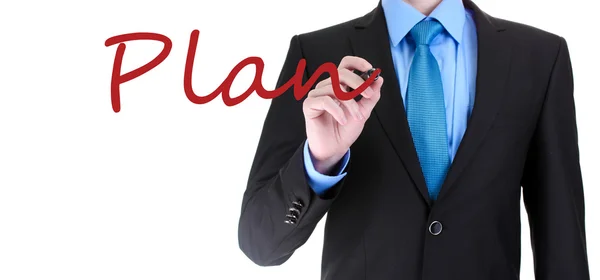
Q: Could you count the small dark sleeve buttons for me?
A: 4